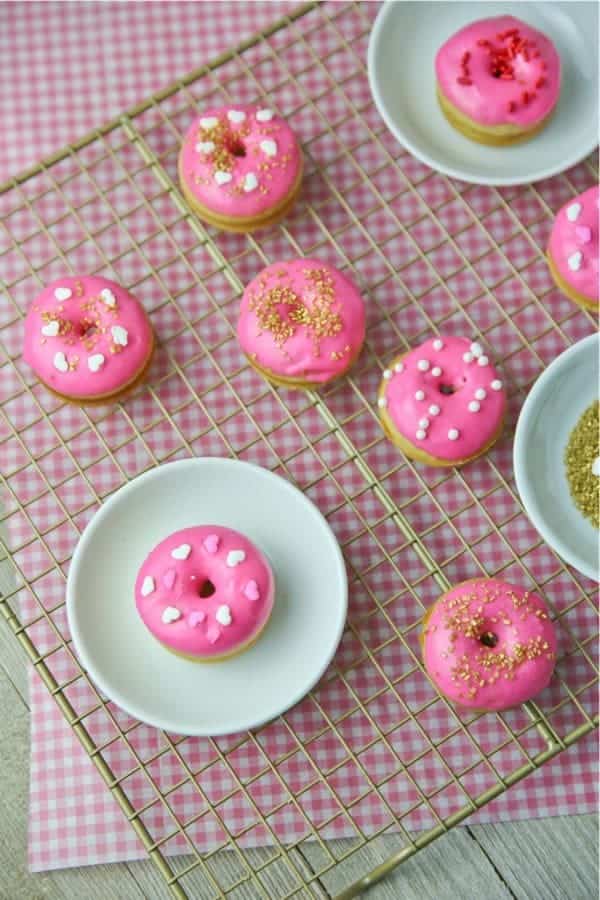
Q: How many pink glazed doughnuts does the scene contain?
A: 8